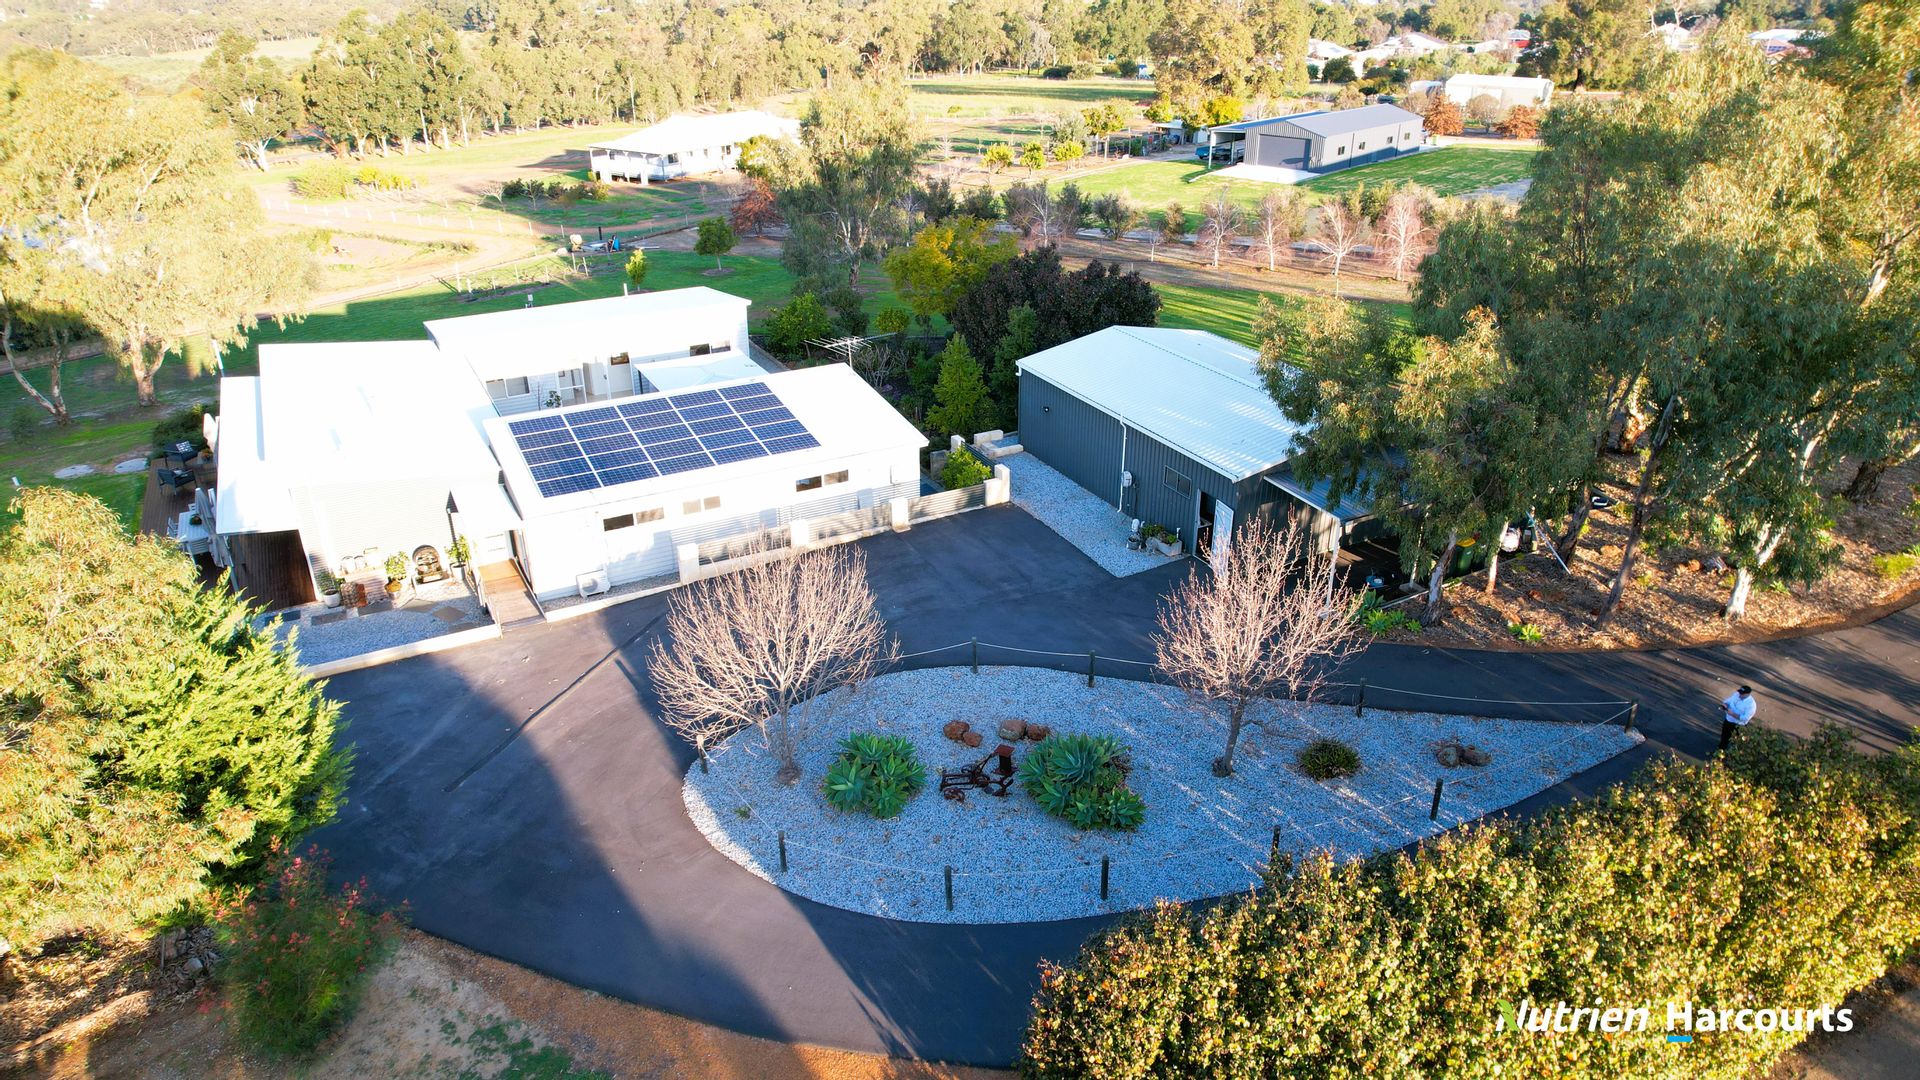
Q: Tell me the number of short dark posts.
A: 10